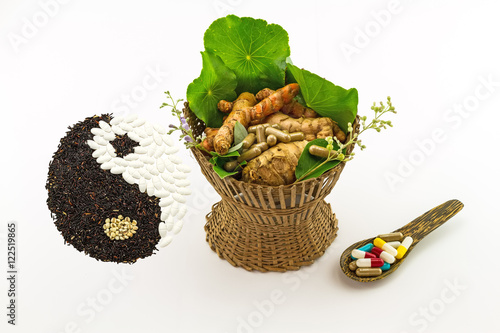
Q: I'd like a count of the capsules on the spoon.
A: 11